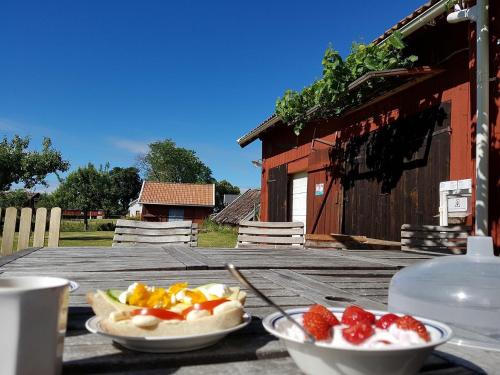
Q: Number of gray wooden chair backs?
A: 3